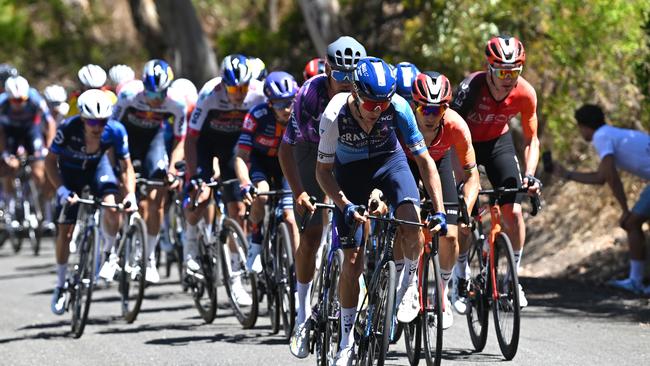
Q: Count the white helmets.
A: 5